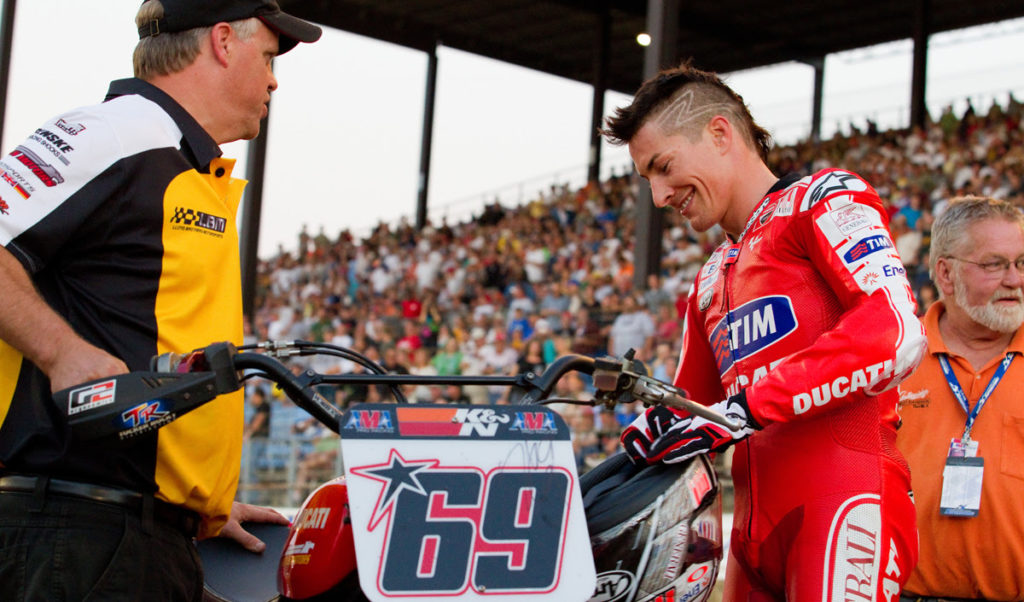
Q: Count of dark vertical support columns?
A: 7